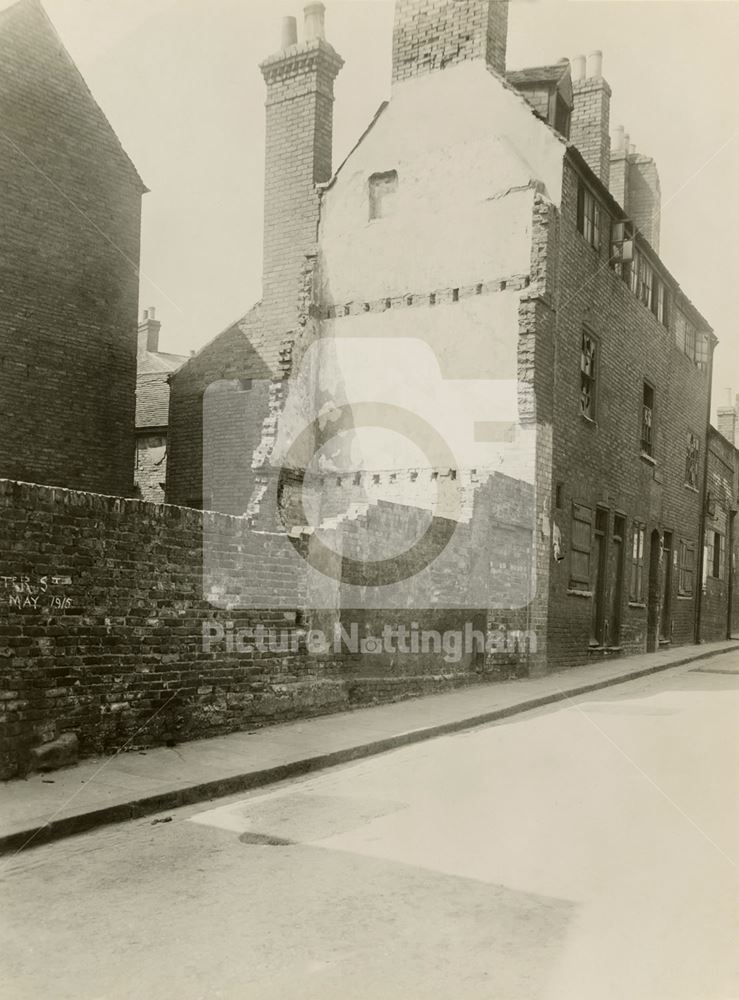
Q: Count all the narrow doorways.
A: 4